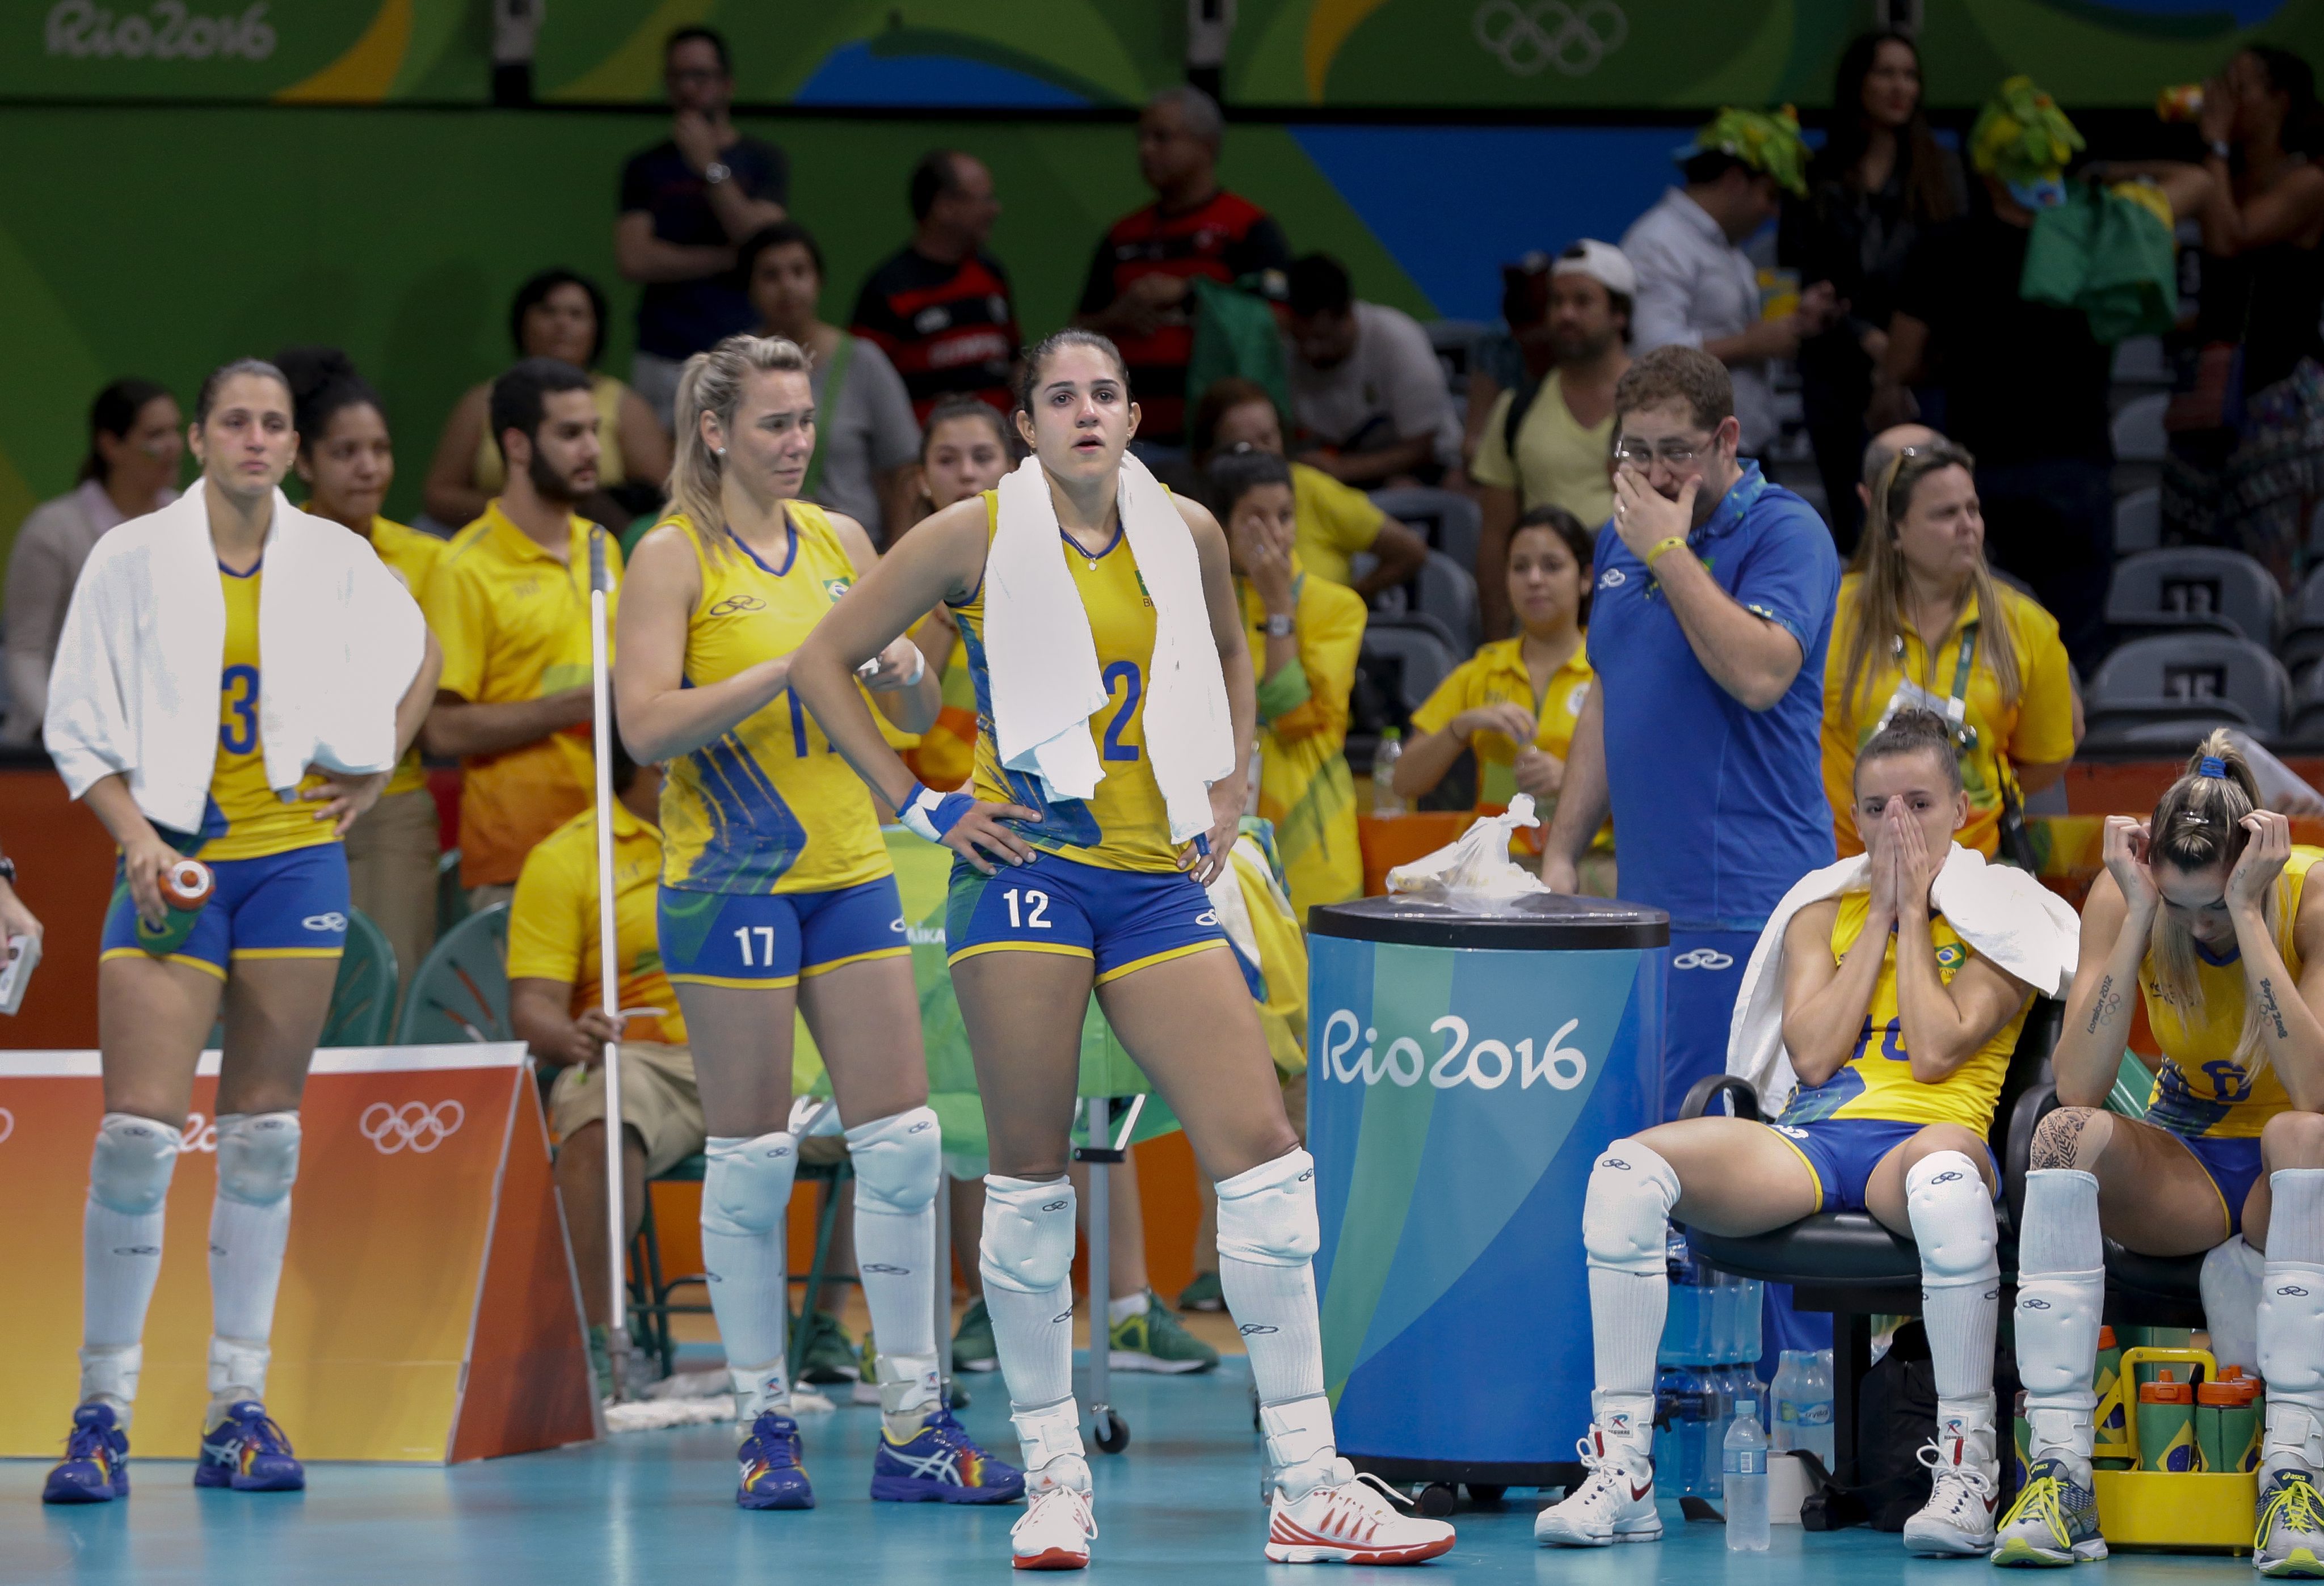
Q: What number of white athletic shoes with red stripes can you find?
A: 2